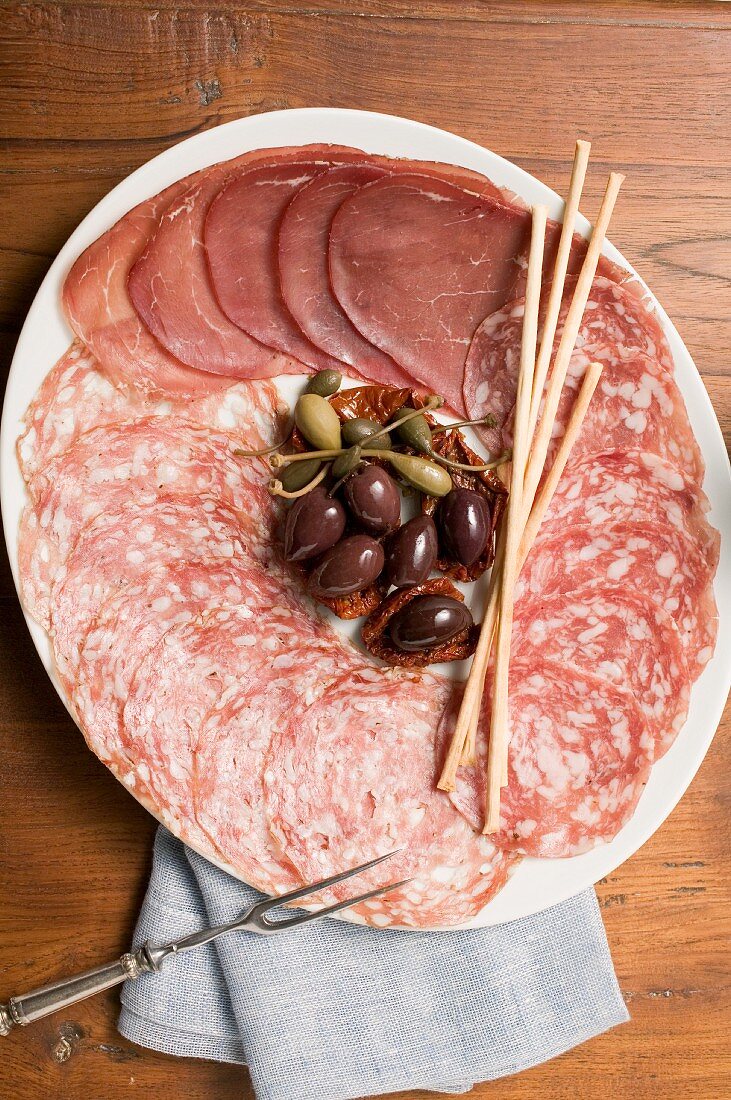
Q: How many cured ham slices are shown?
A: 5